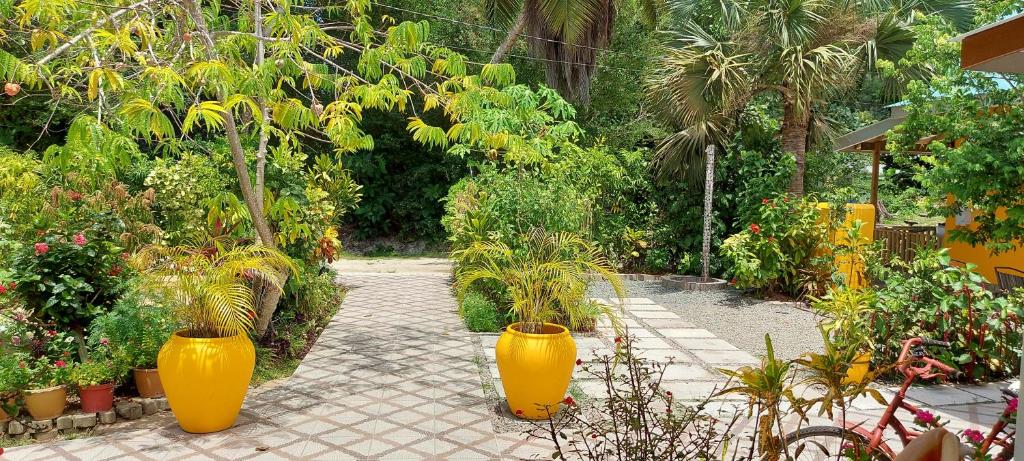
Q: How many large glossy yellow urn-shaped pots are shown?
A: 2